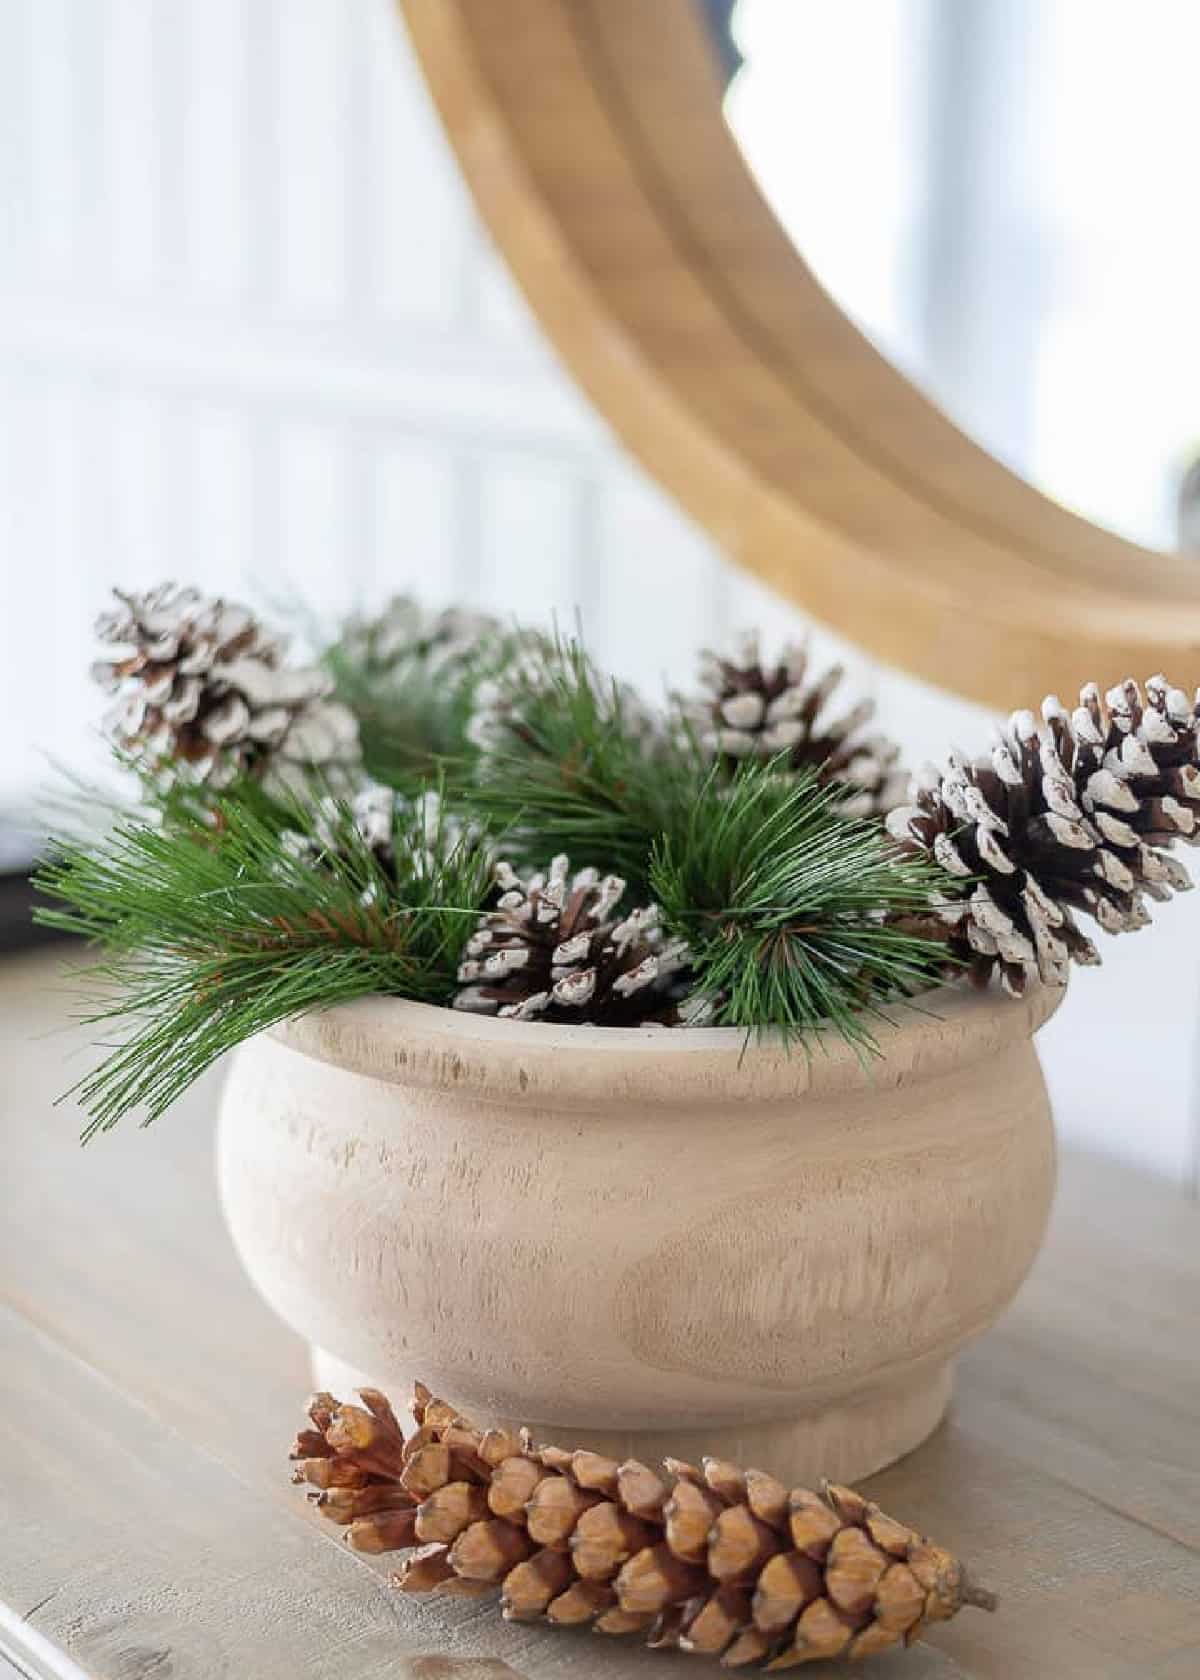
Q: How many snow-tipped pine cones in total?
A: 7